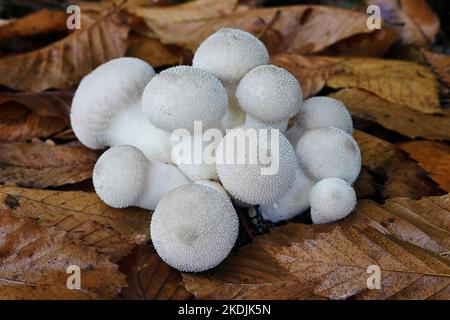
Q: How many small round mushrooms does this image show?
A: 10